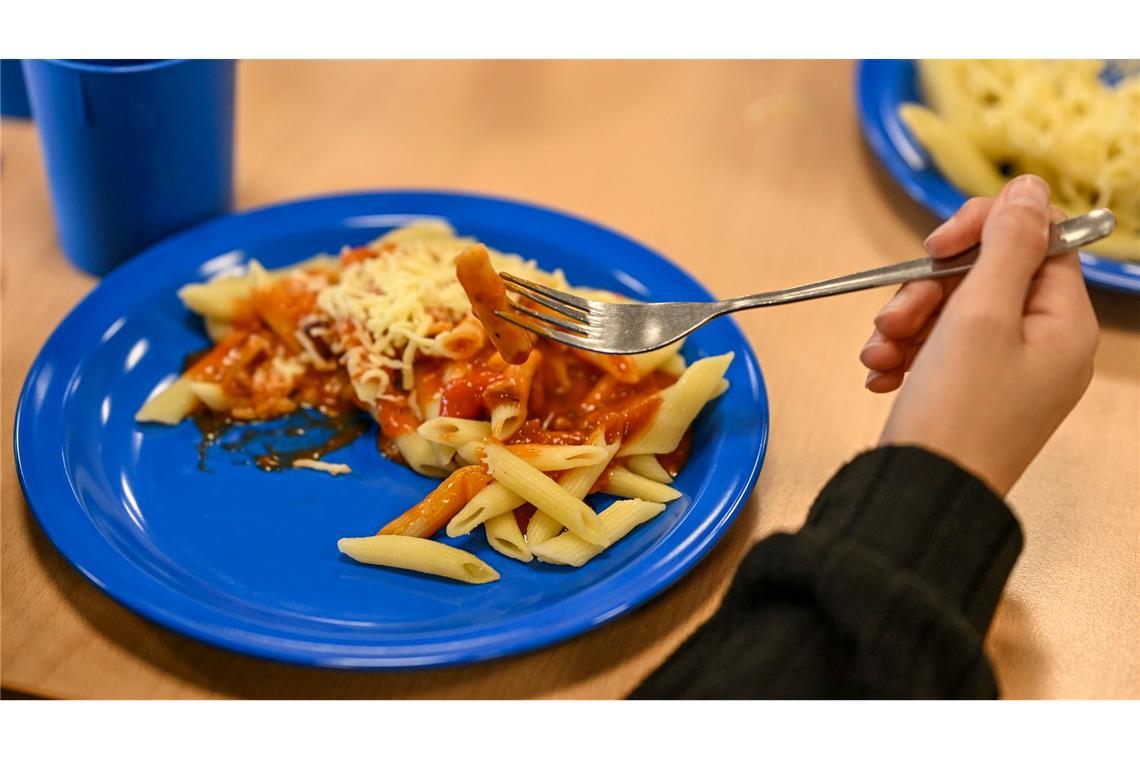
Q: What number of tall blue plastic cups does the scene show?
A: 1